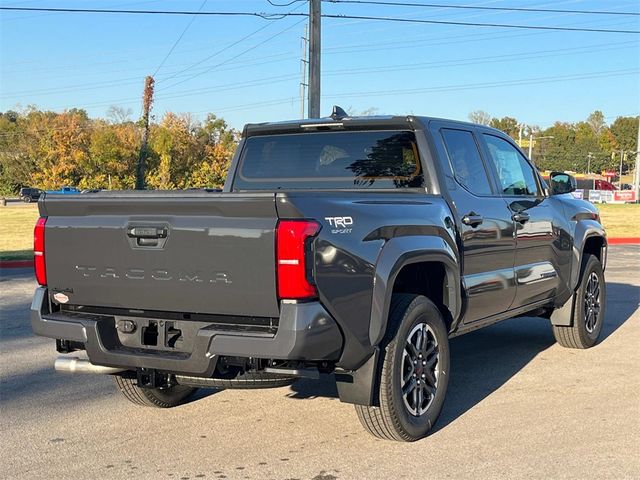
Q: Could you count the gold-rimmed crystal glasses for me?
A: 0